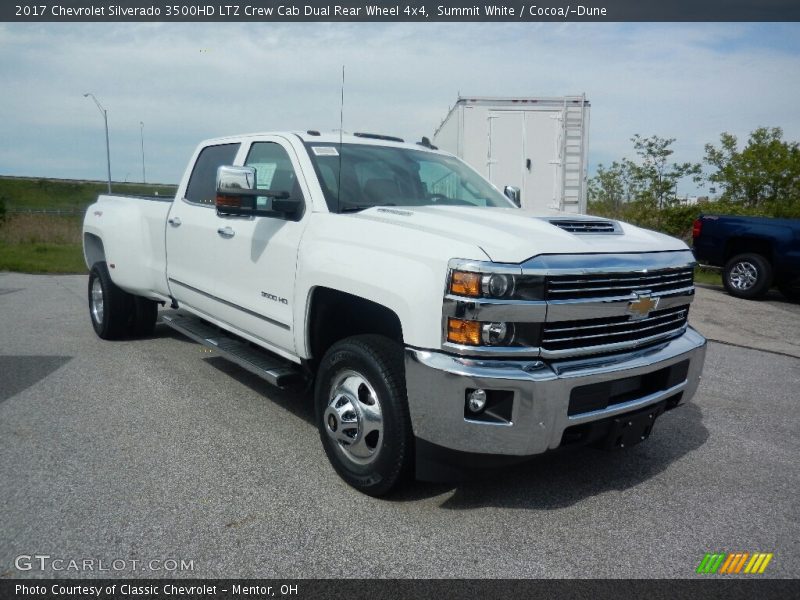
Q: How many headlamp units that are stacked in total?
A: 2